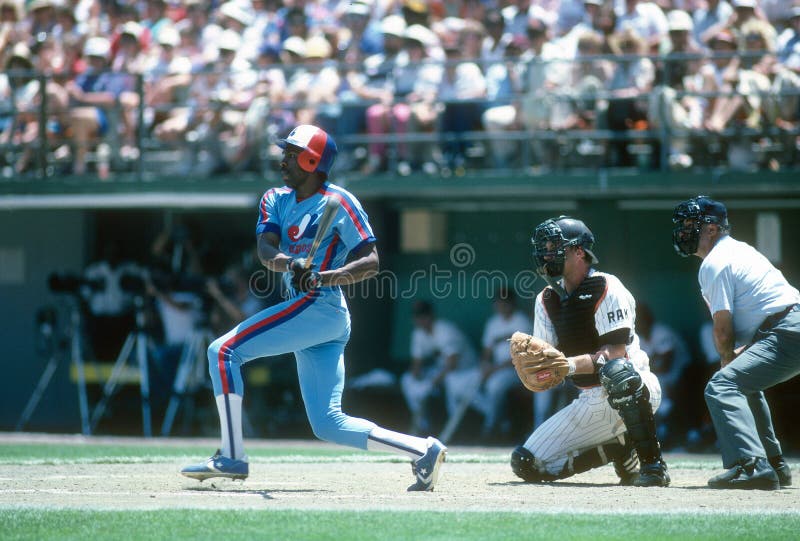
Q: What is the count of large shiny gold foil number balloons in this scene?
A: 0